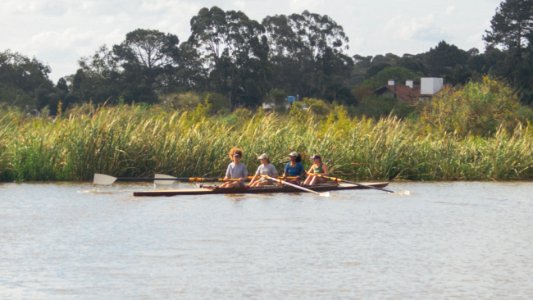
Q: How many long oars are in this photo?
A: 4